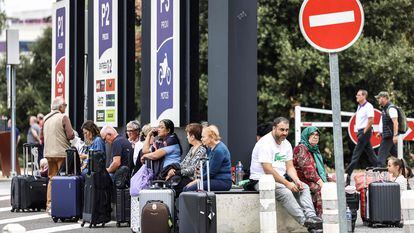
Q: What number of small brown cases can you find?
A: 1